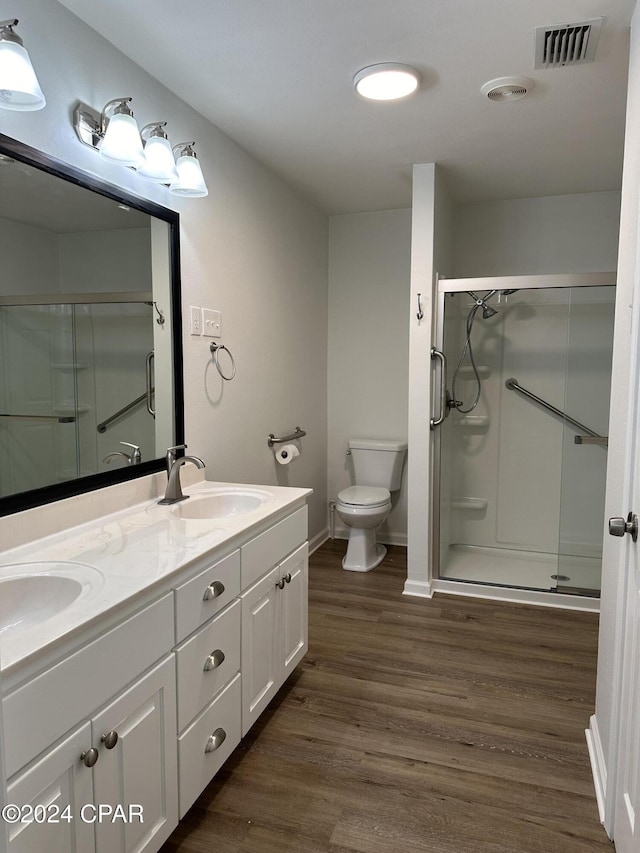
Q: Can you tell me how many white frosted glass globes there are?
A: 4